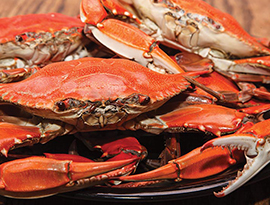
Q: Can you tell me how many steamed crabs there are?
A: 3